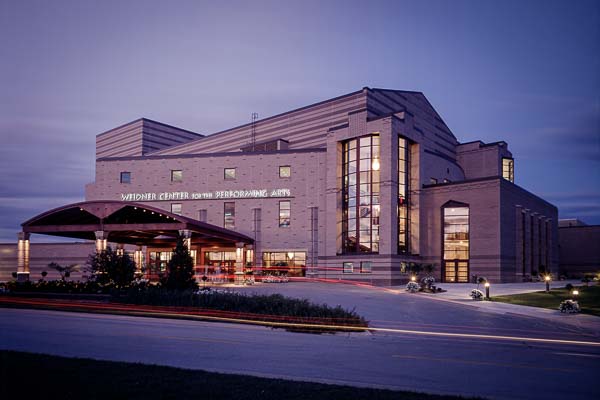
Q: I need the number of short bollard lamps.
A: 4